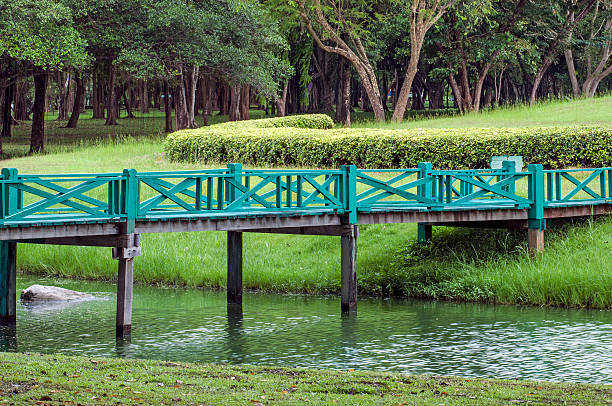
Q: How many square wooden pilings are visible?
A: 6